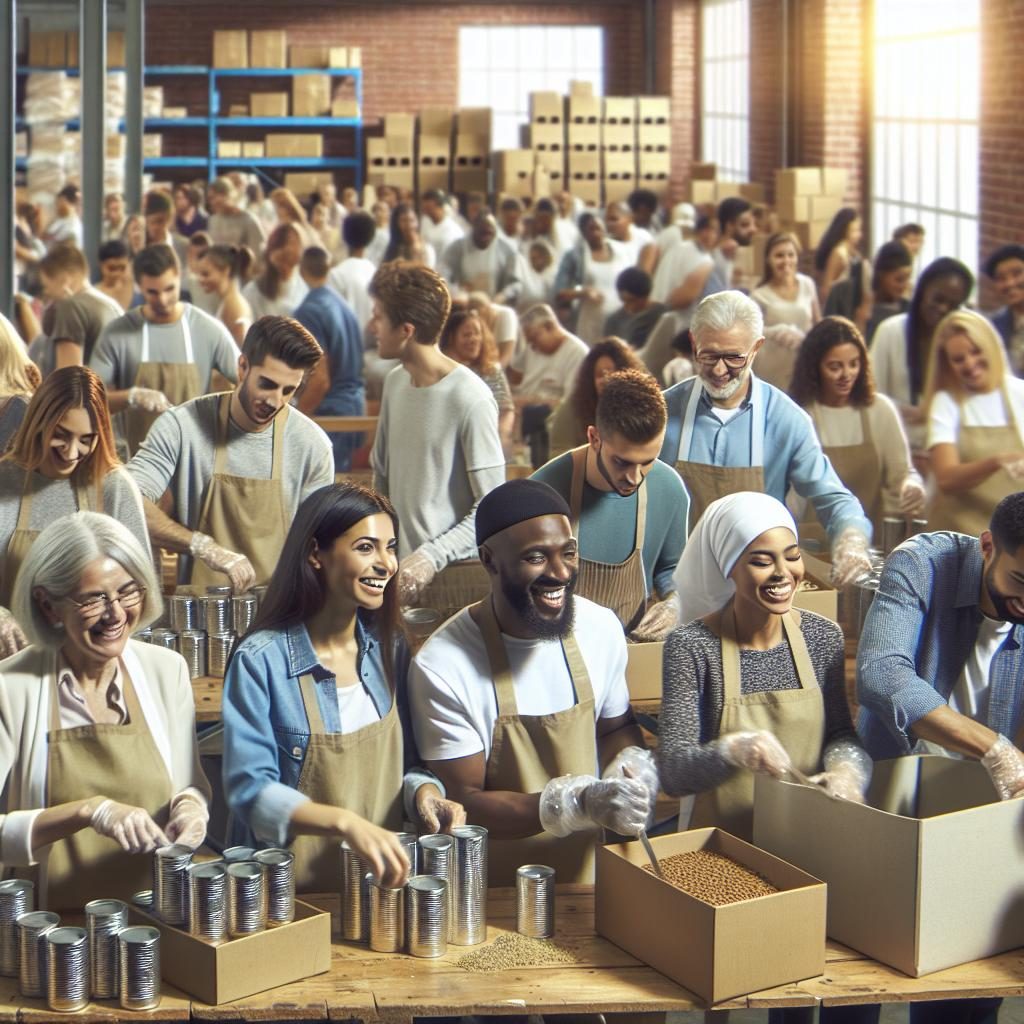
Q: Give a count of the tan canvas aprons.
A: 11